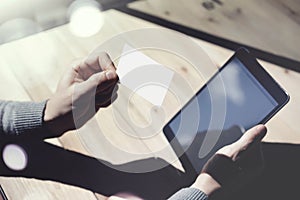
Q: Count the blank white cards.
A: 1